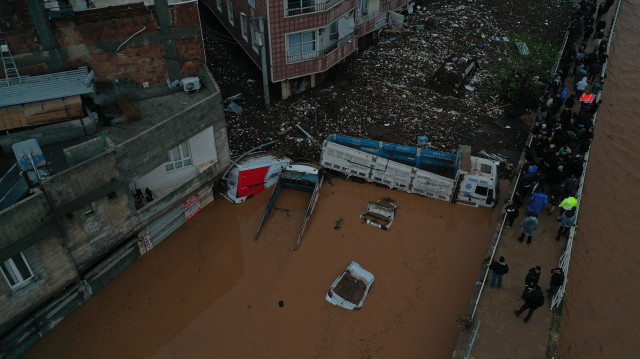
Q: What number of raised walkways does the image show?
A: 1